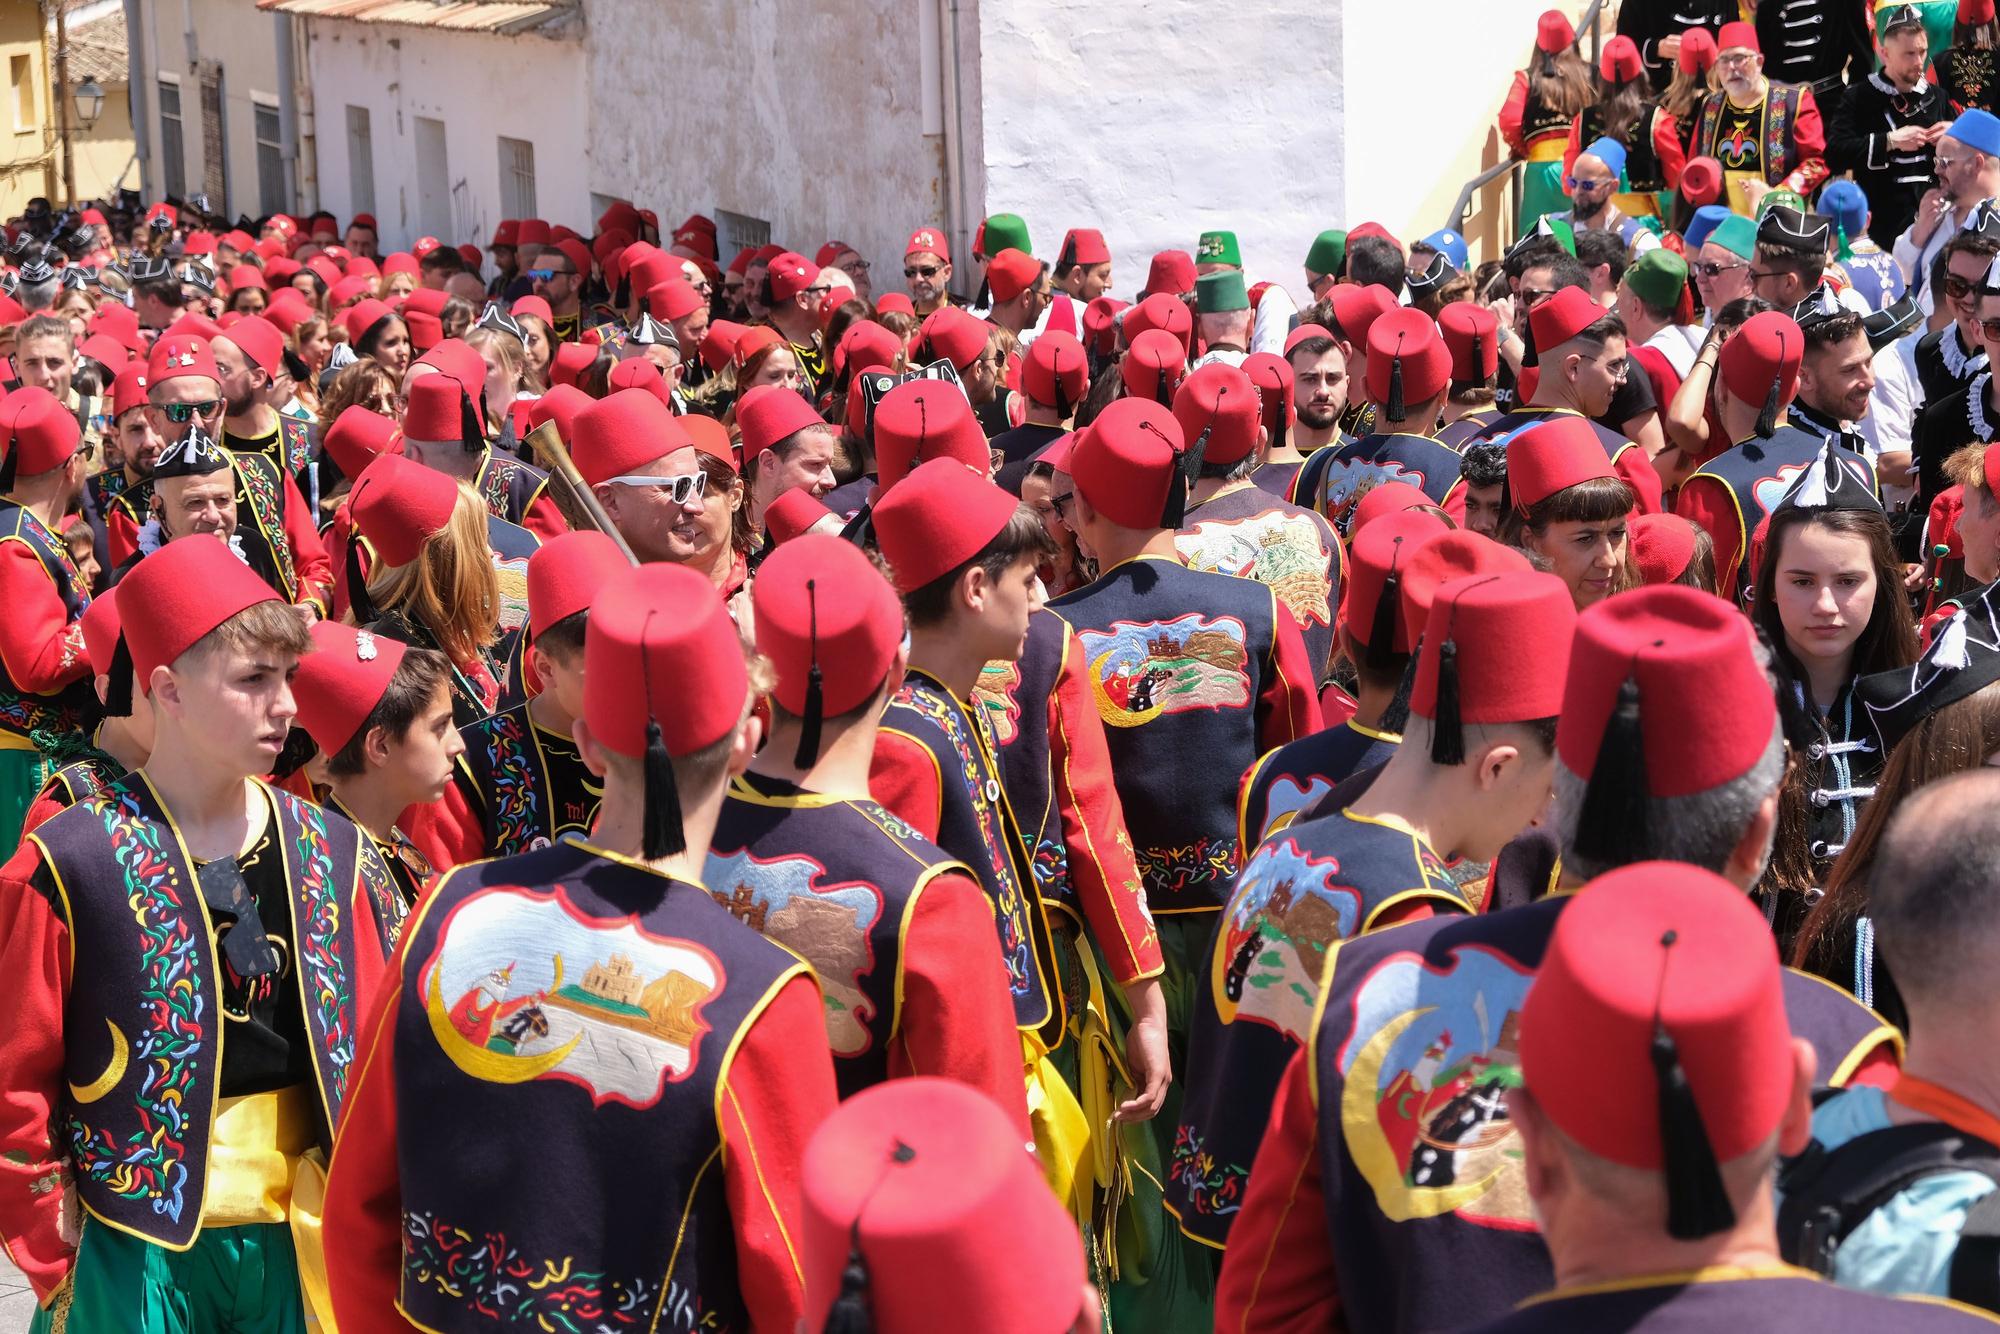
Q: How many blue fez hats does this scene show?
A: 5